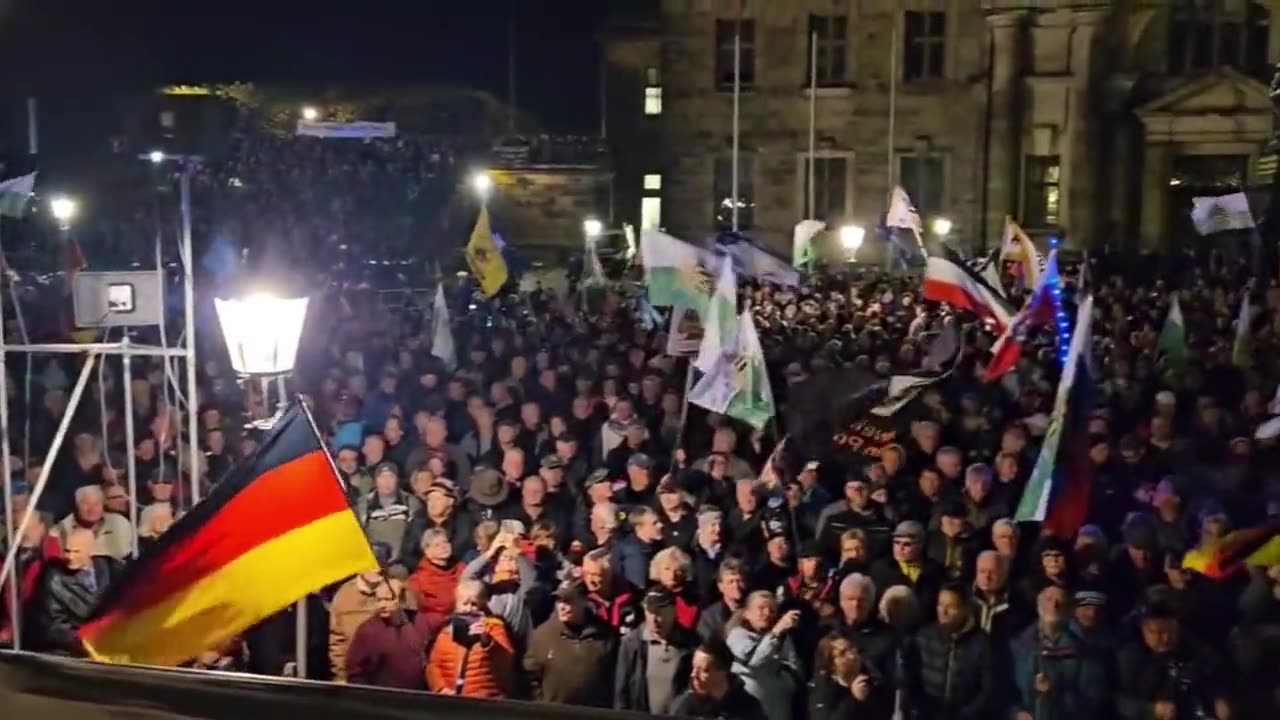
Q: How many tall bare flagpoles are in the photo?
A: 3